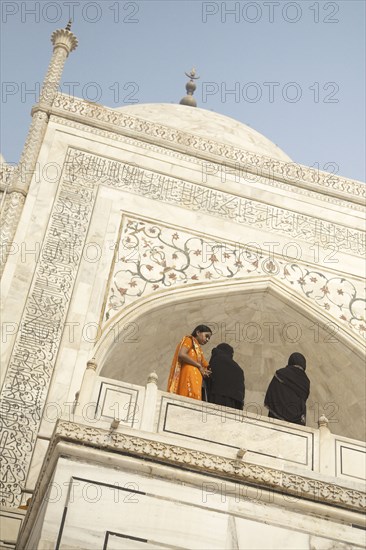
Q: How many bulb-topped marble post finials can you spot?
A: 3